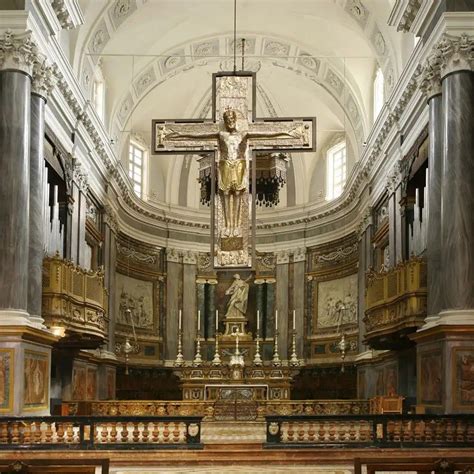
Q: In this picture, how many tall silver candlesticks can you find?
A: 6